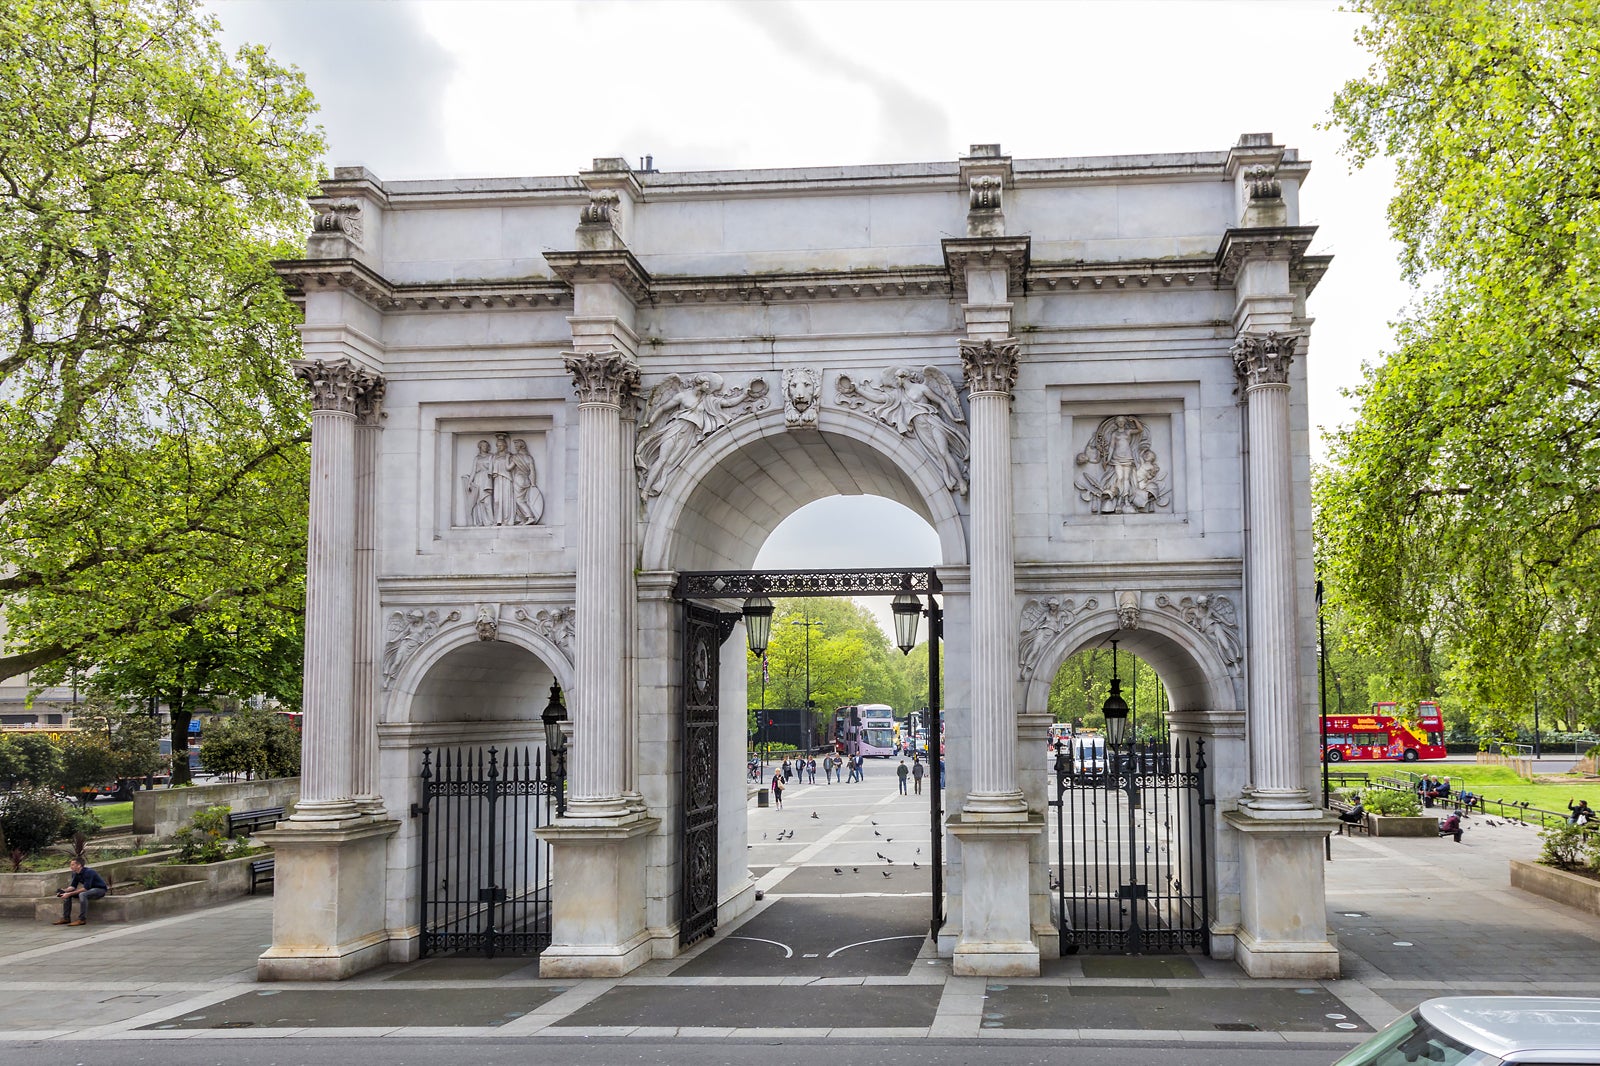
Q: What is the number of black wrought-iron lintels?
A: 1